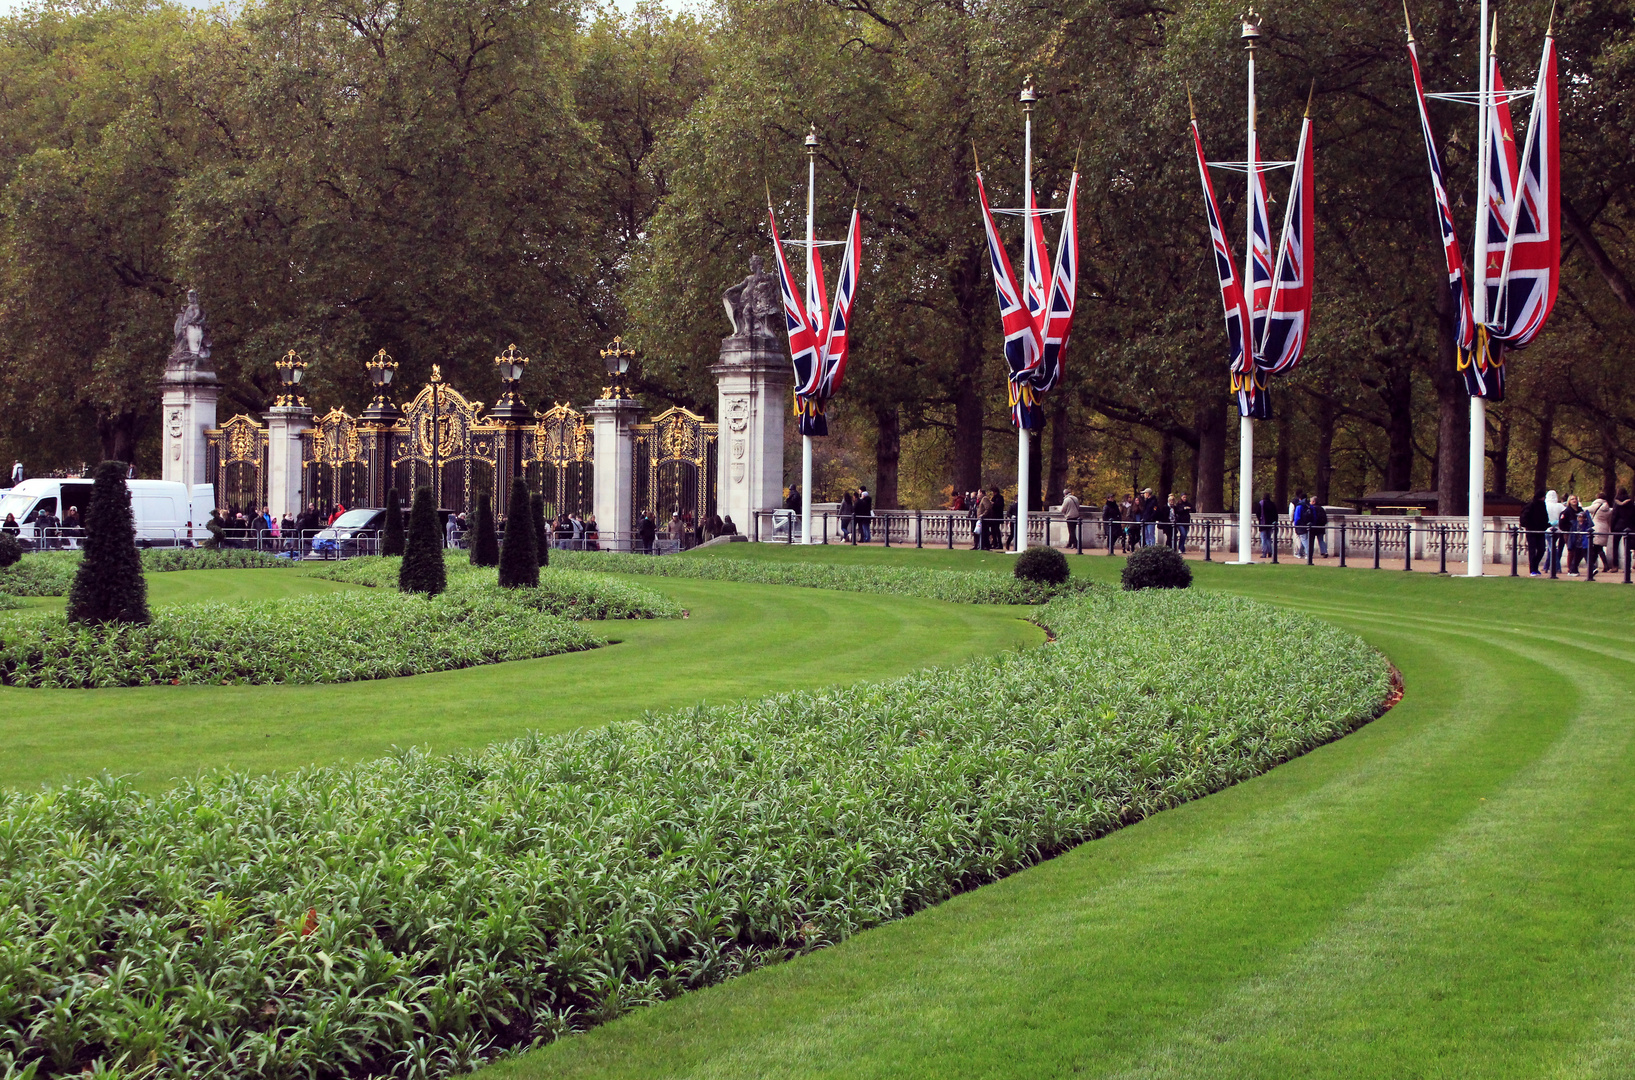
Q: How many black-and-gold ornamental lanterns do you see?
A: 4